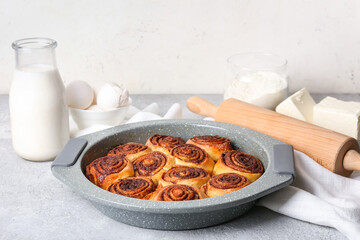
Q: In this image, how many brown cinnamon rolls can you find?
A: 11